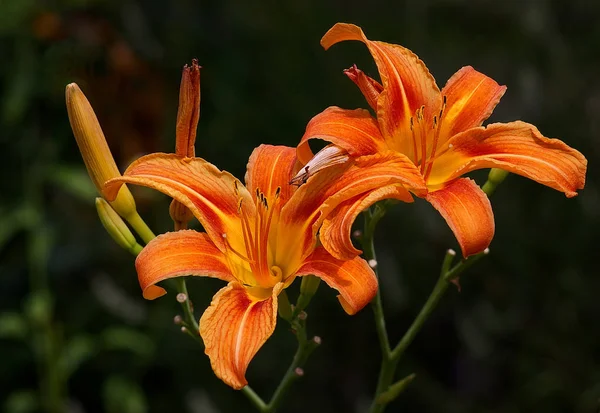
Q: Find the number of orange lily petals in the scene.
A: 12